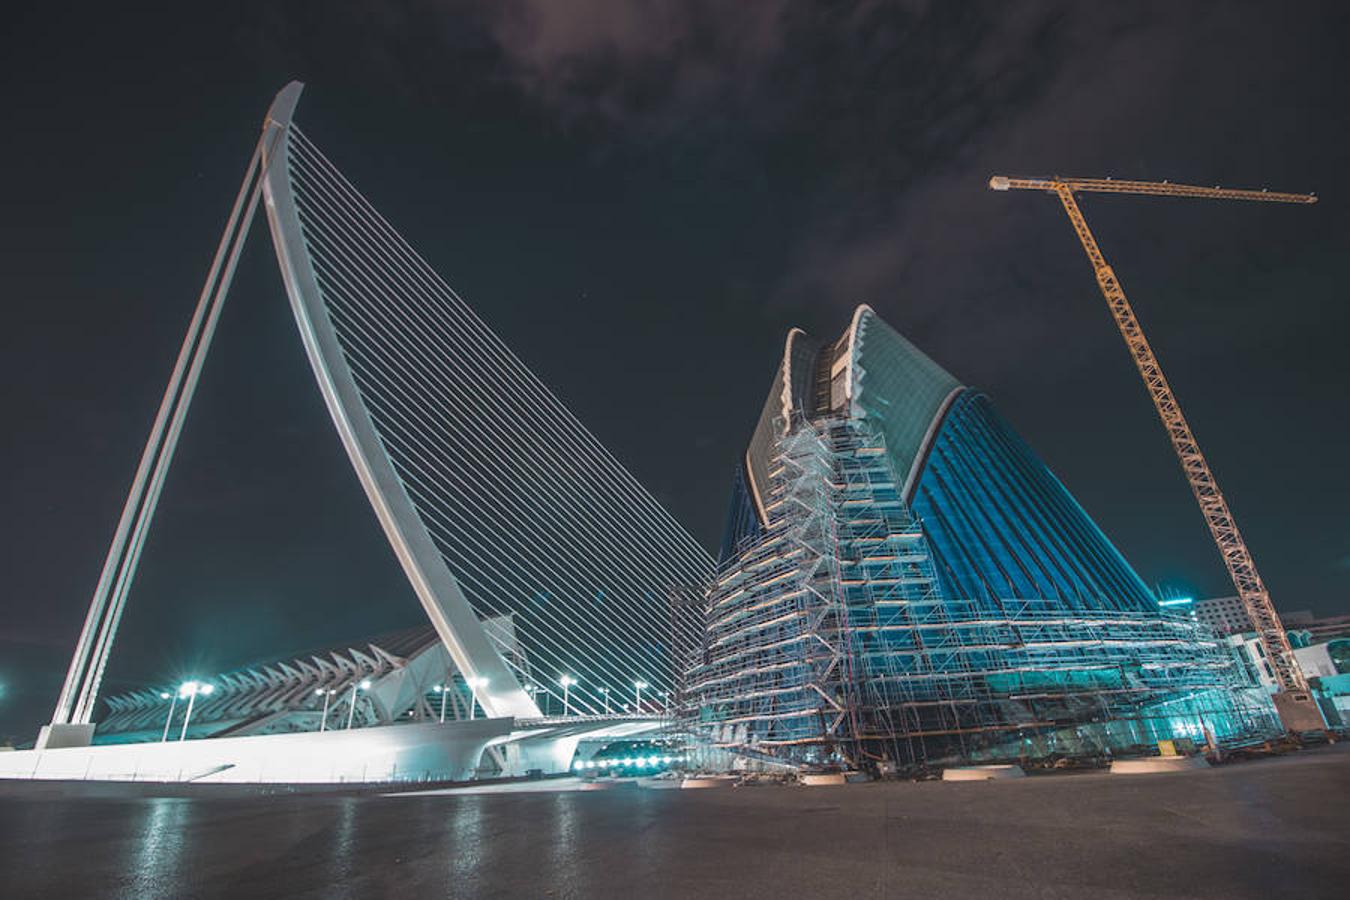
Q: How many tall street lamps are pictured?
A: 11